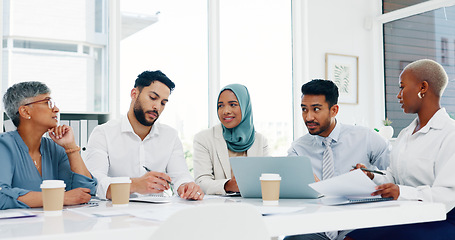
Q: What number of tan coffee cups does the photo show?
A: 3